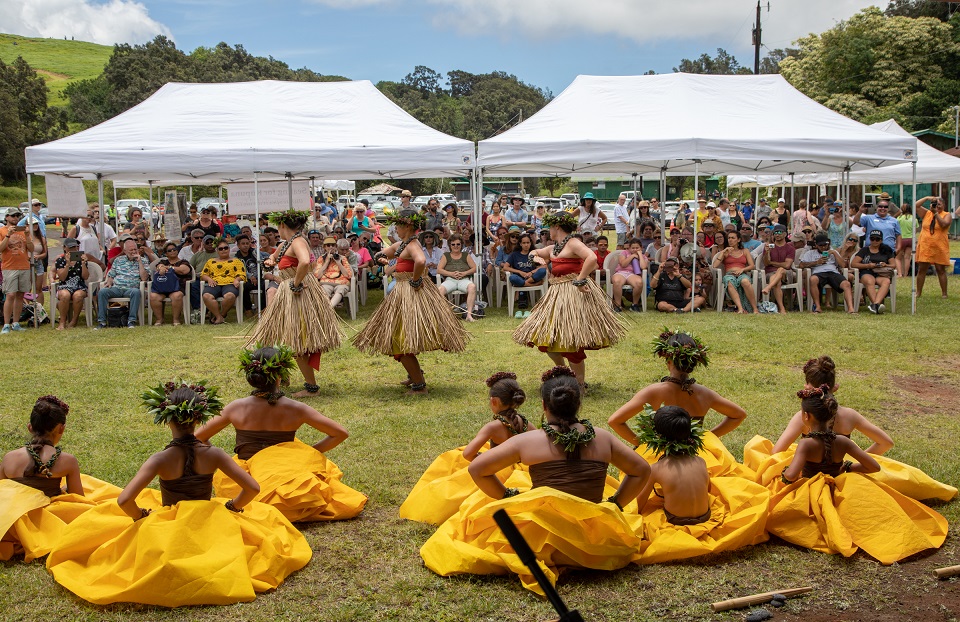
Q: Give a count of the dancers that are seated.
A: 9